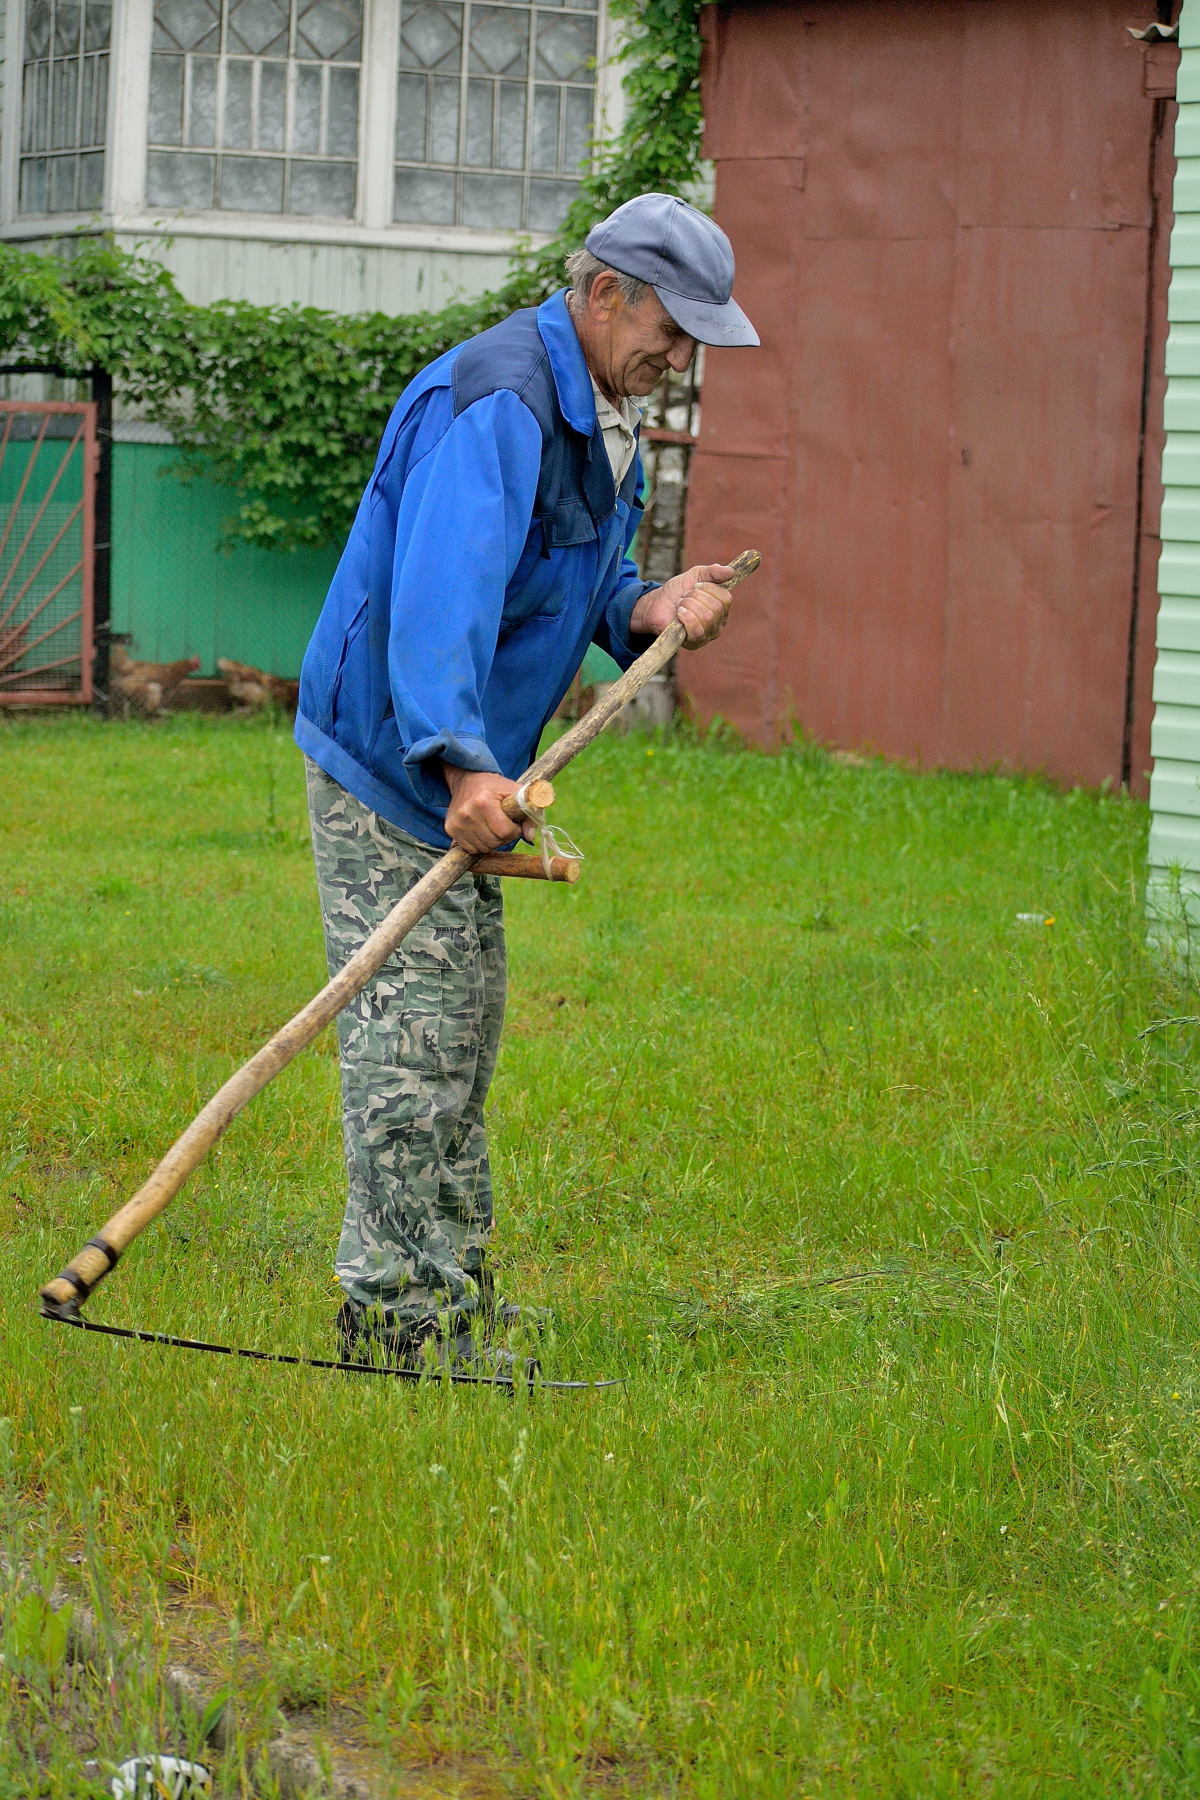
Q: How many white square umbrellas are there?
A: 0